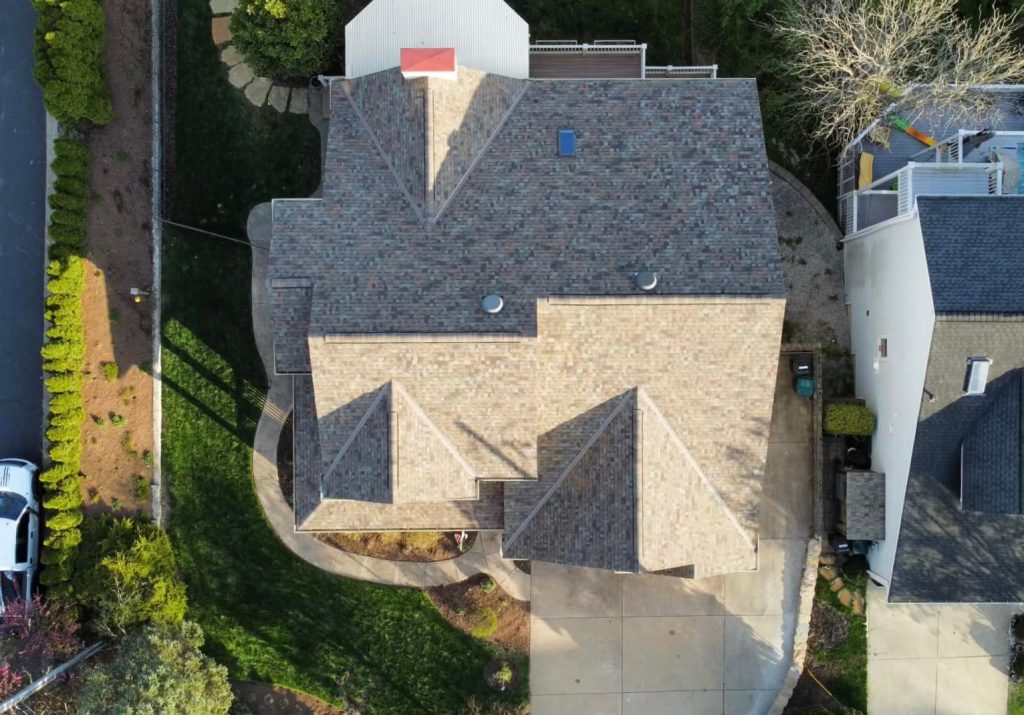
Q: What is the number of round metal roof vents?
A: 2